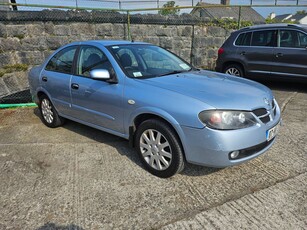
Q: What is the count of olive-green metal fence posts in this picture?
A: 2